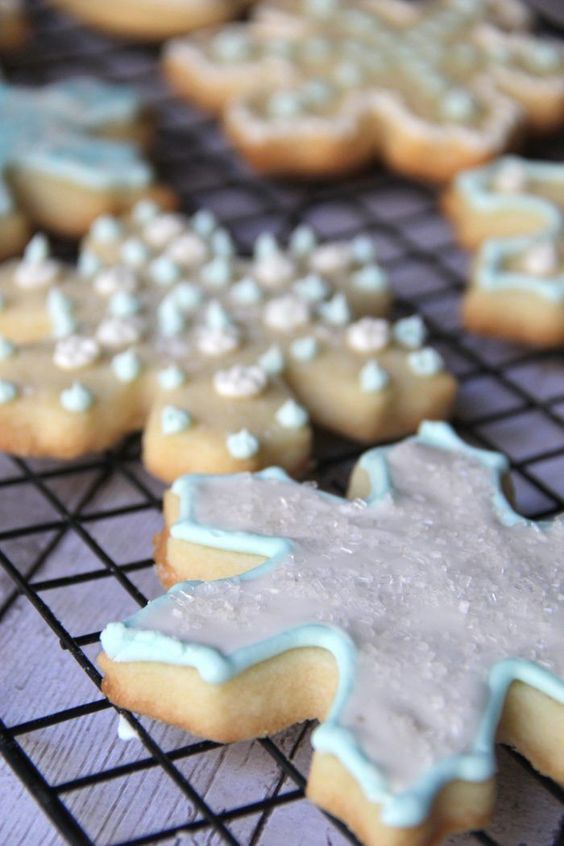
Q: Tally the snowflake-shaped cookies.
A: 5